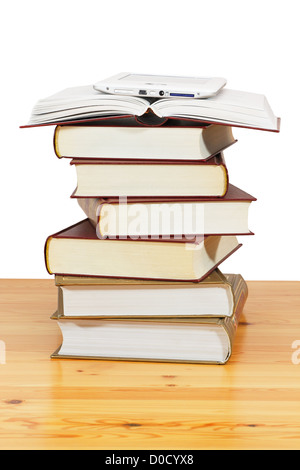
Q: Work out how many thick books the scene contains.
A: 7